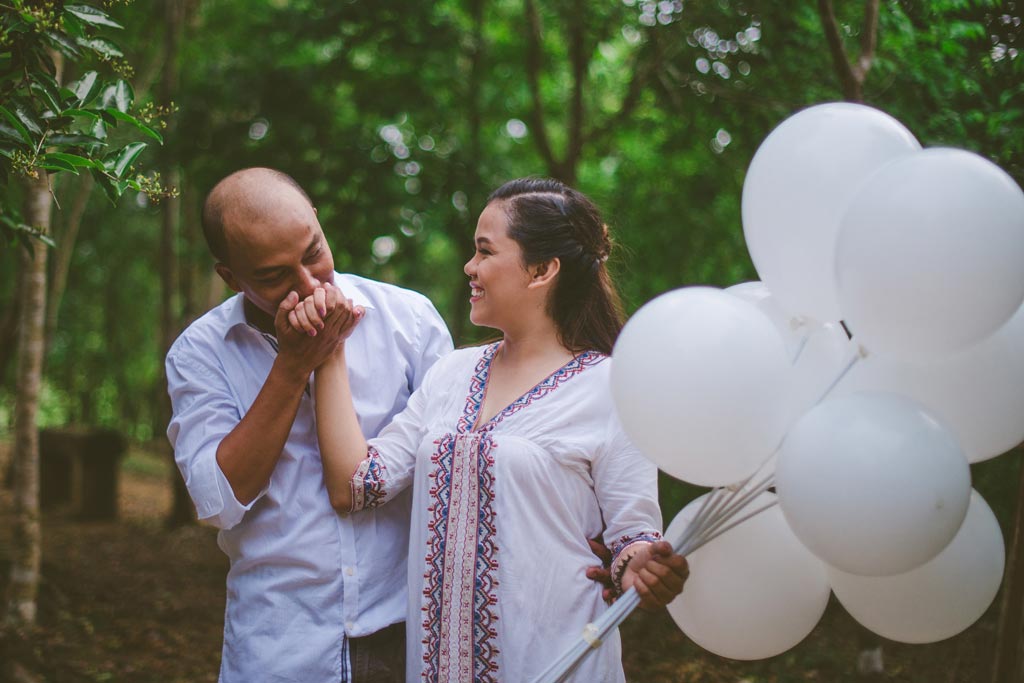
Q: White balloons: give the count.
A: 8